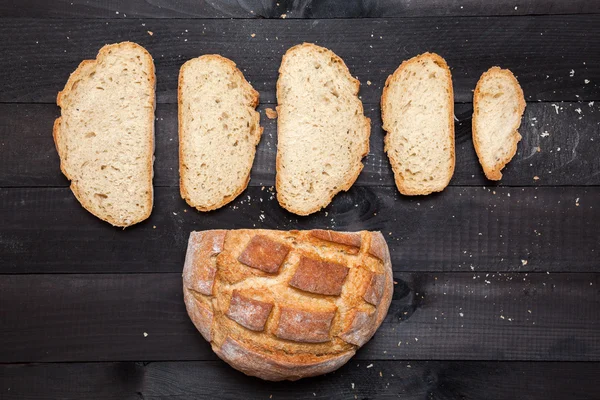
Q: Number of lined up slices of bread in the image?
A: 5